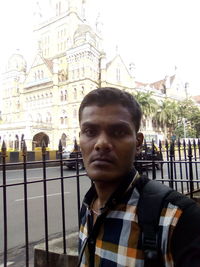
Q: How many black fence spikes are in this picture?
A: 15